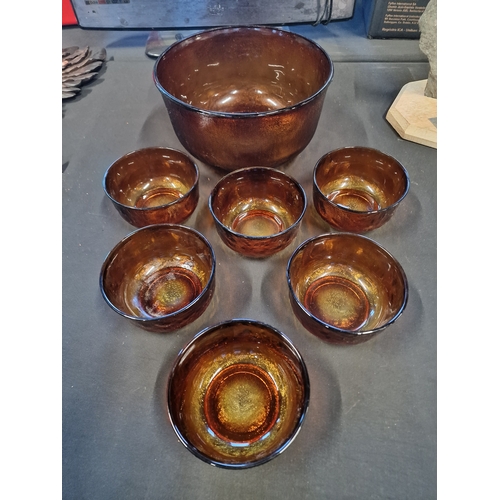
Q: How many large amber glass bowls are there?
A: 1